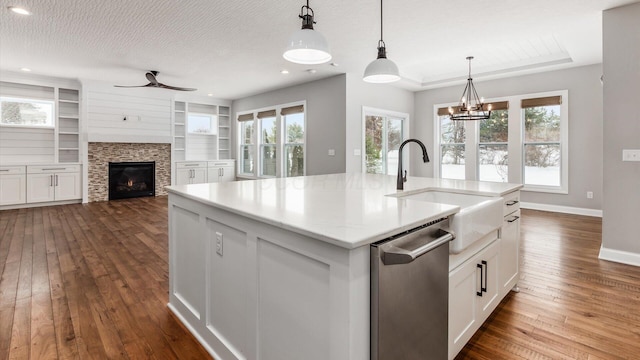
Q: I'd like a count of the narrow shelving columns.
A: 3